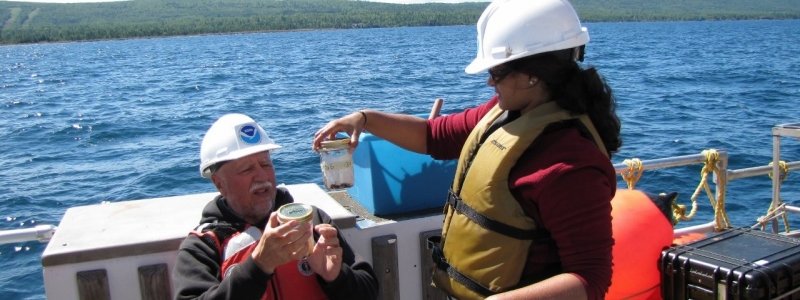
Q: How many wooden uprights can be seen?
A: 4